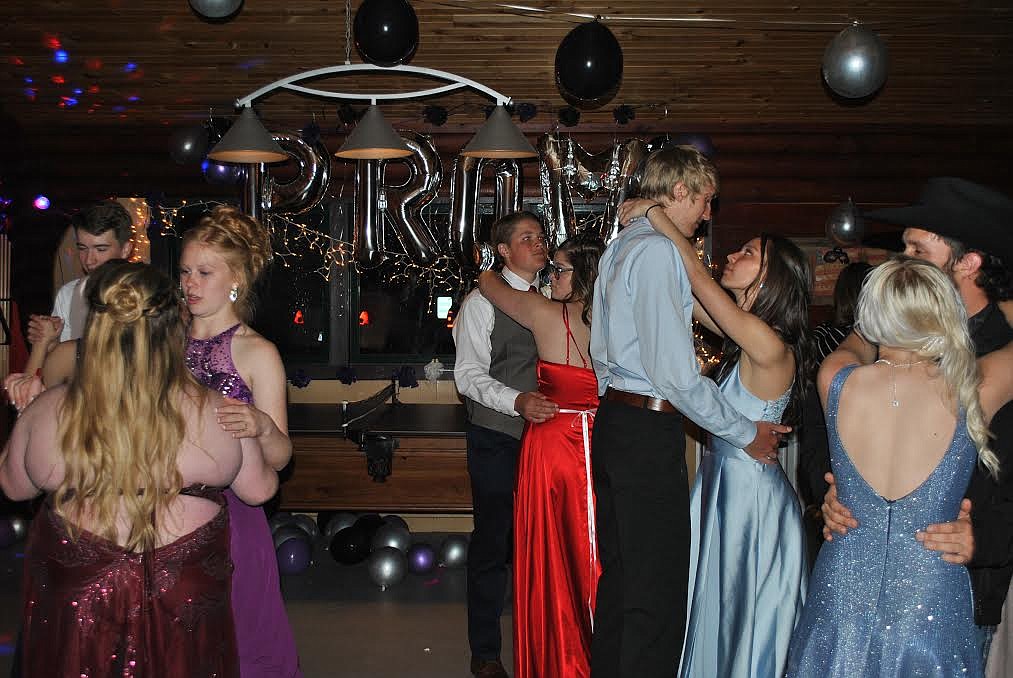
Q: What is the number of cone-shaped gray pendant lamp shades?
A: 3